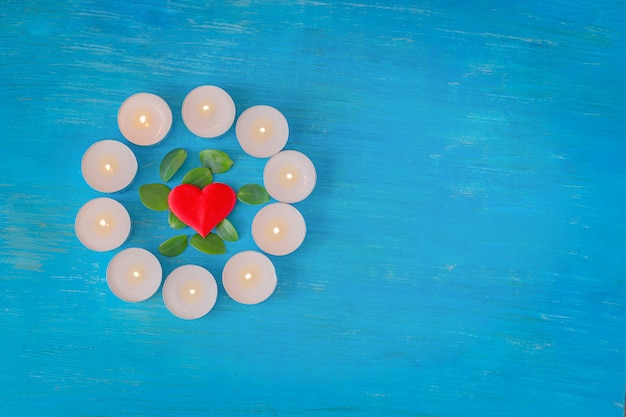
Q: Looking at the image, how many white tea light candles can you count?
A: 10